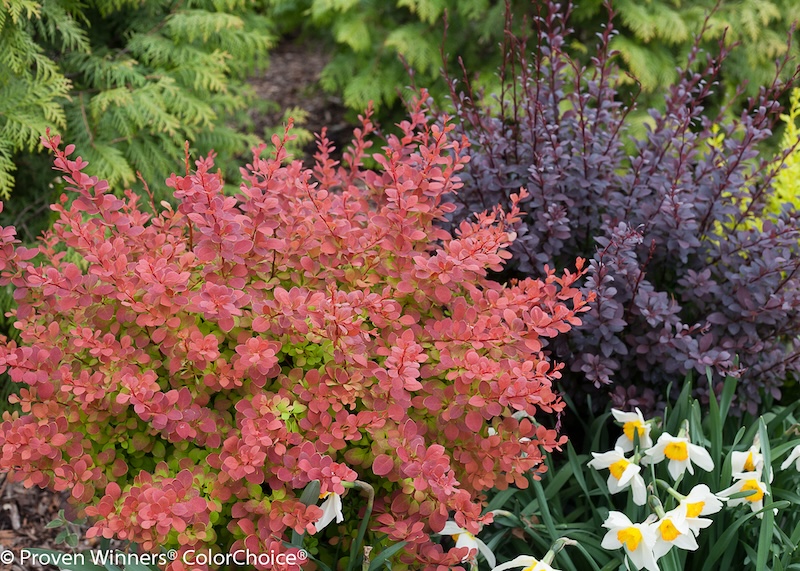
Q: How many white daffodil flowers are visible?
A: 12